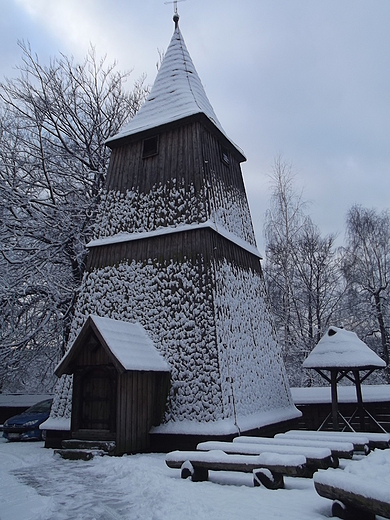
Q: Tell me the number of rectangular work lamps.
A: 0